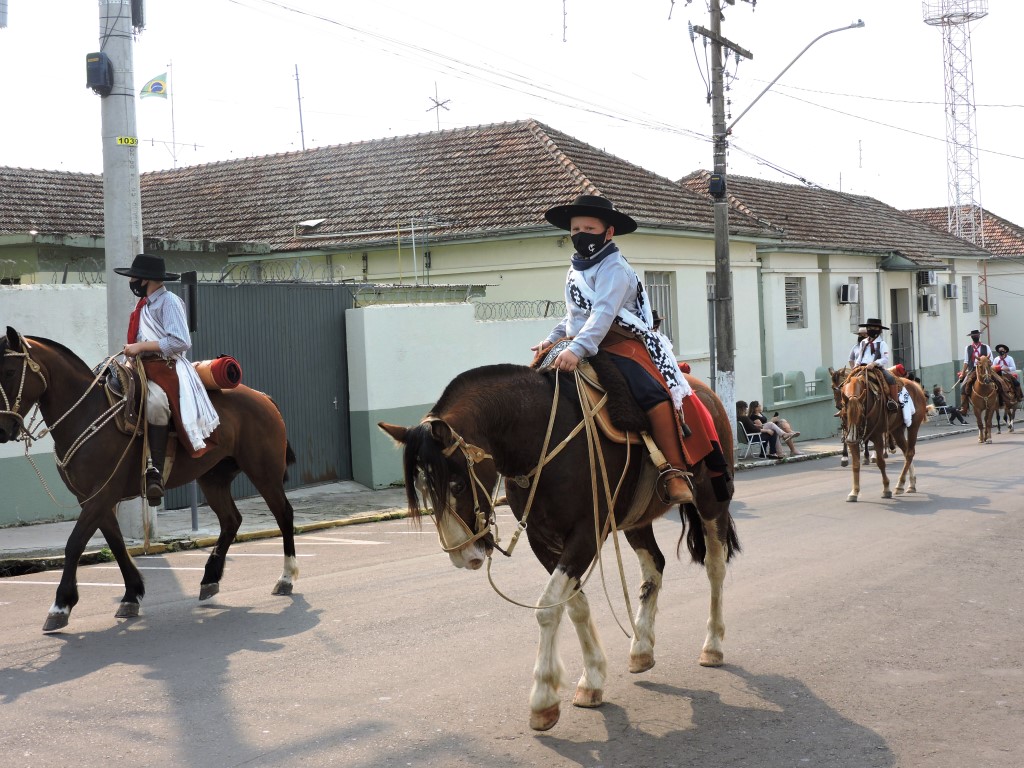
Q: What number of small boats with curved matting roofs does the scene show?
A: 0